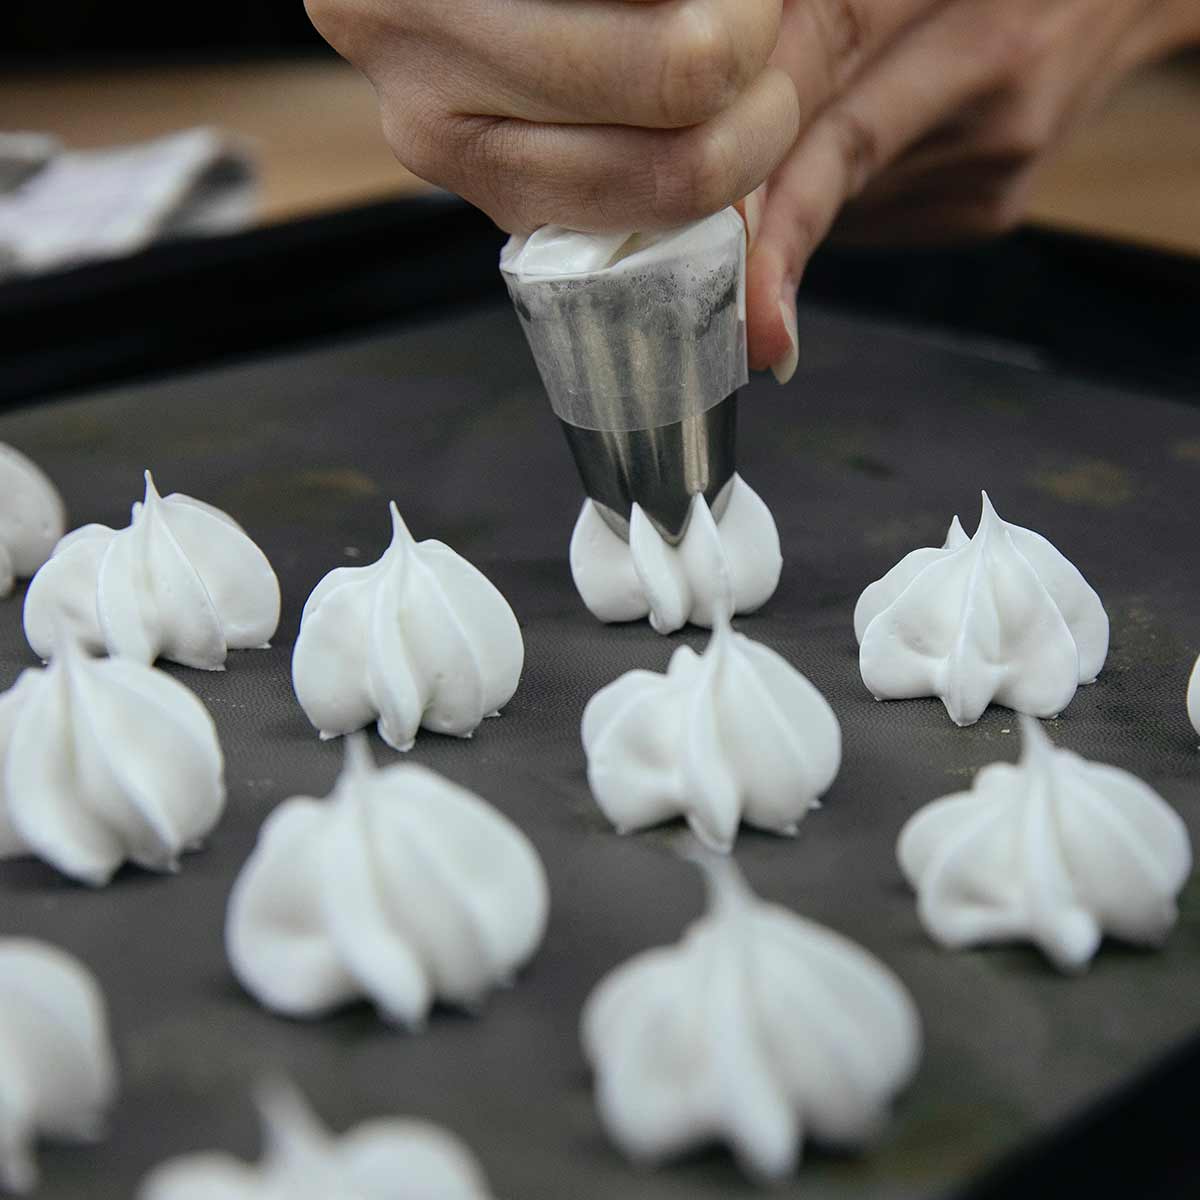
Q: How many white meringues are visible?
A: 13